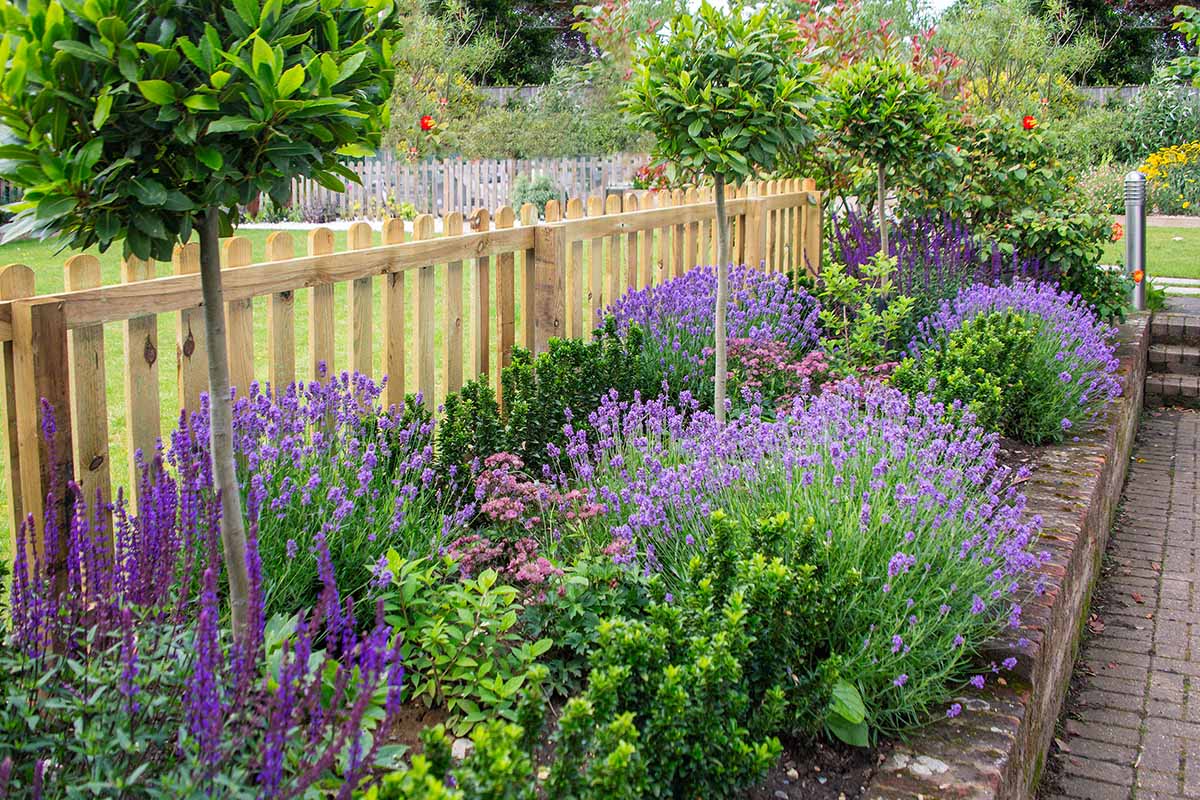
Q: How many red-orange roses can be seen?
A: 4